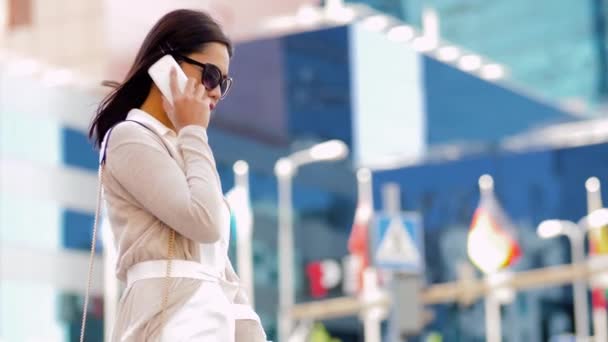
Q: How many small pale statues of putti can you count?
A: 0